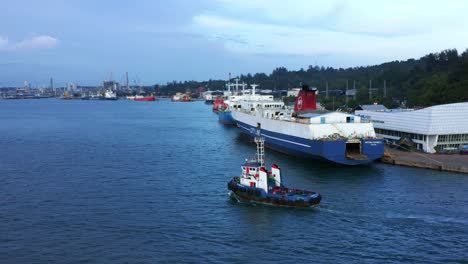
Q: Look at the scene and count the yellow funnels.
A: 0